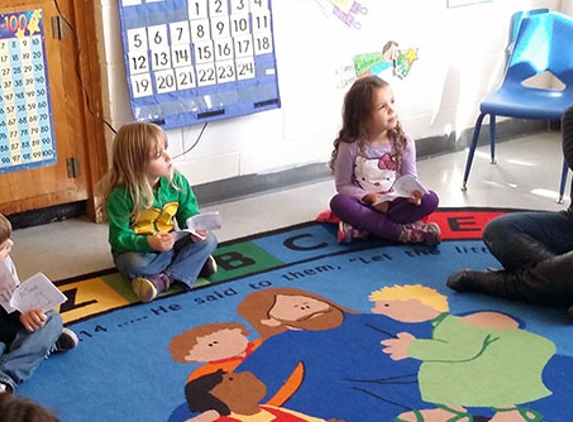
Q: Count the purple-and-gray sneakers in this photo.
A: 2